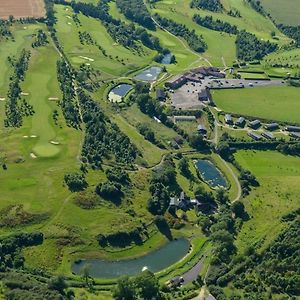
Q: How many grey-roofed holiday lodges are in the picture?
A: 8